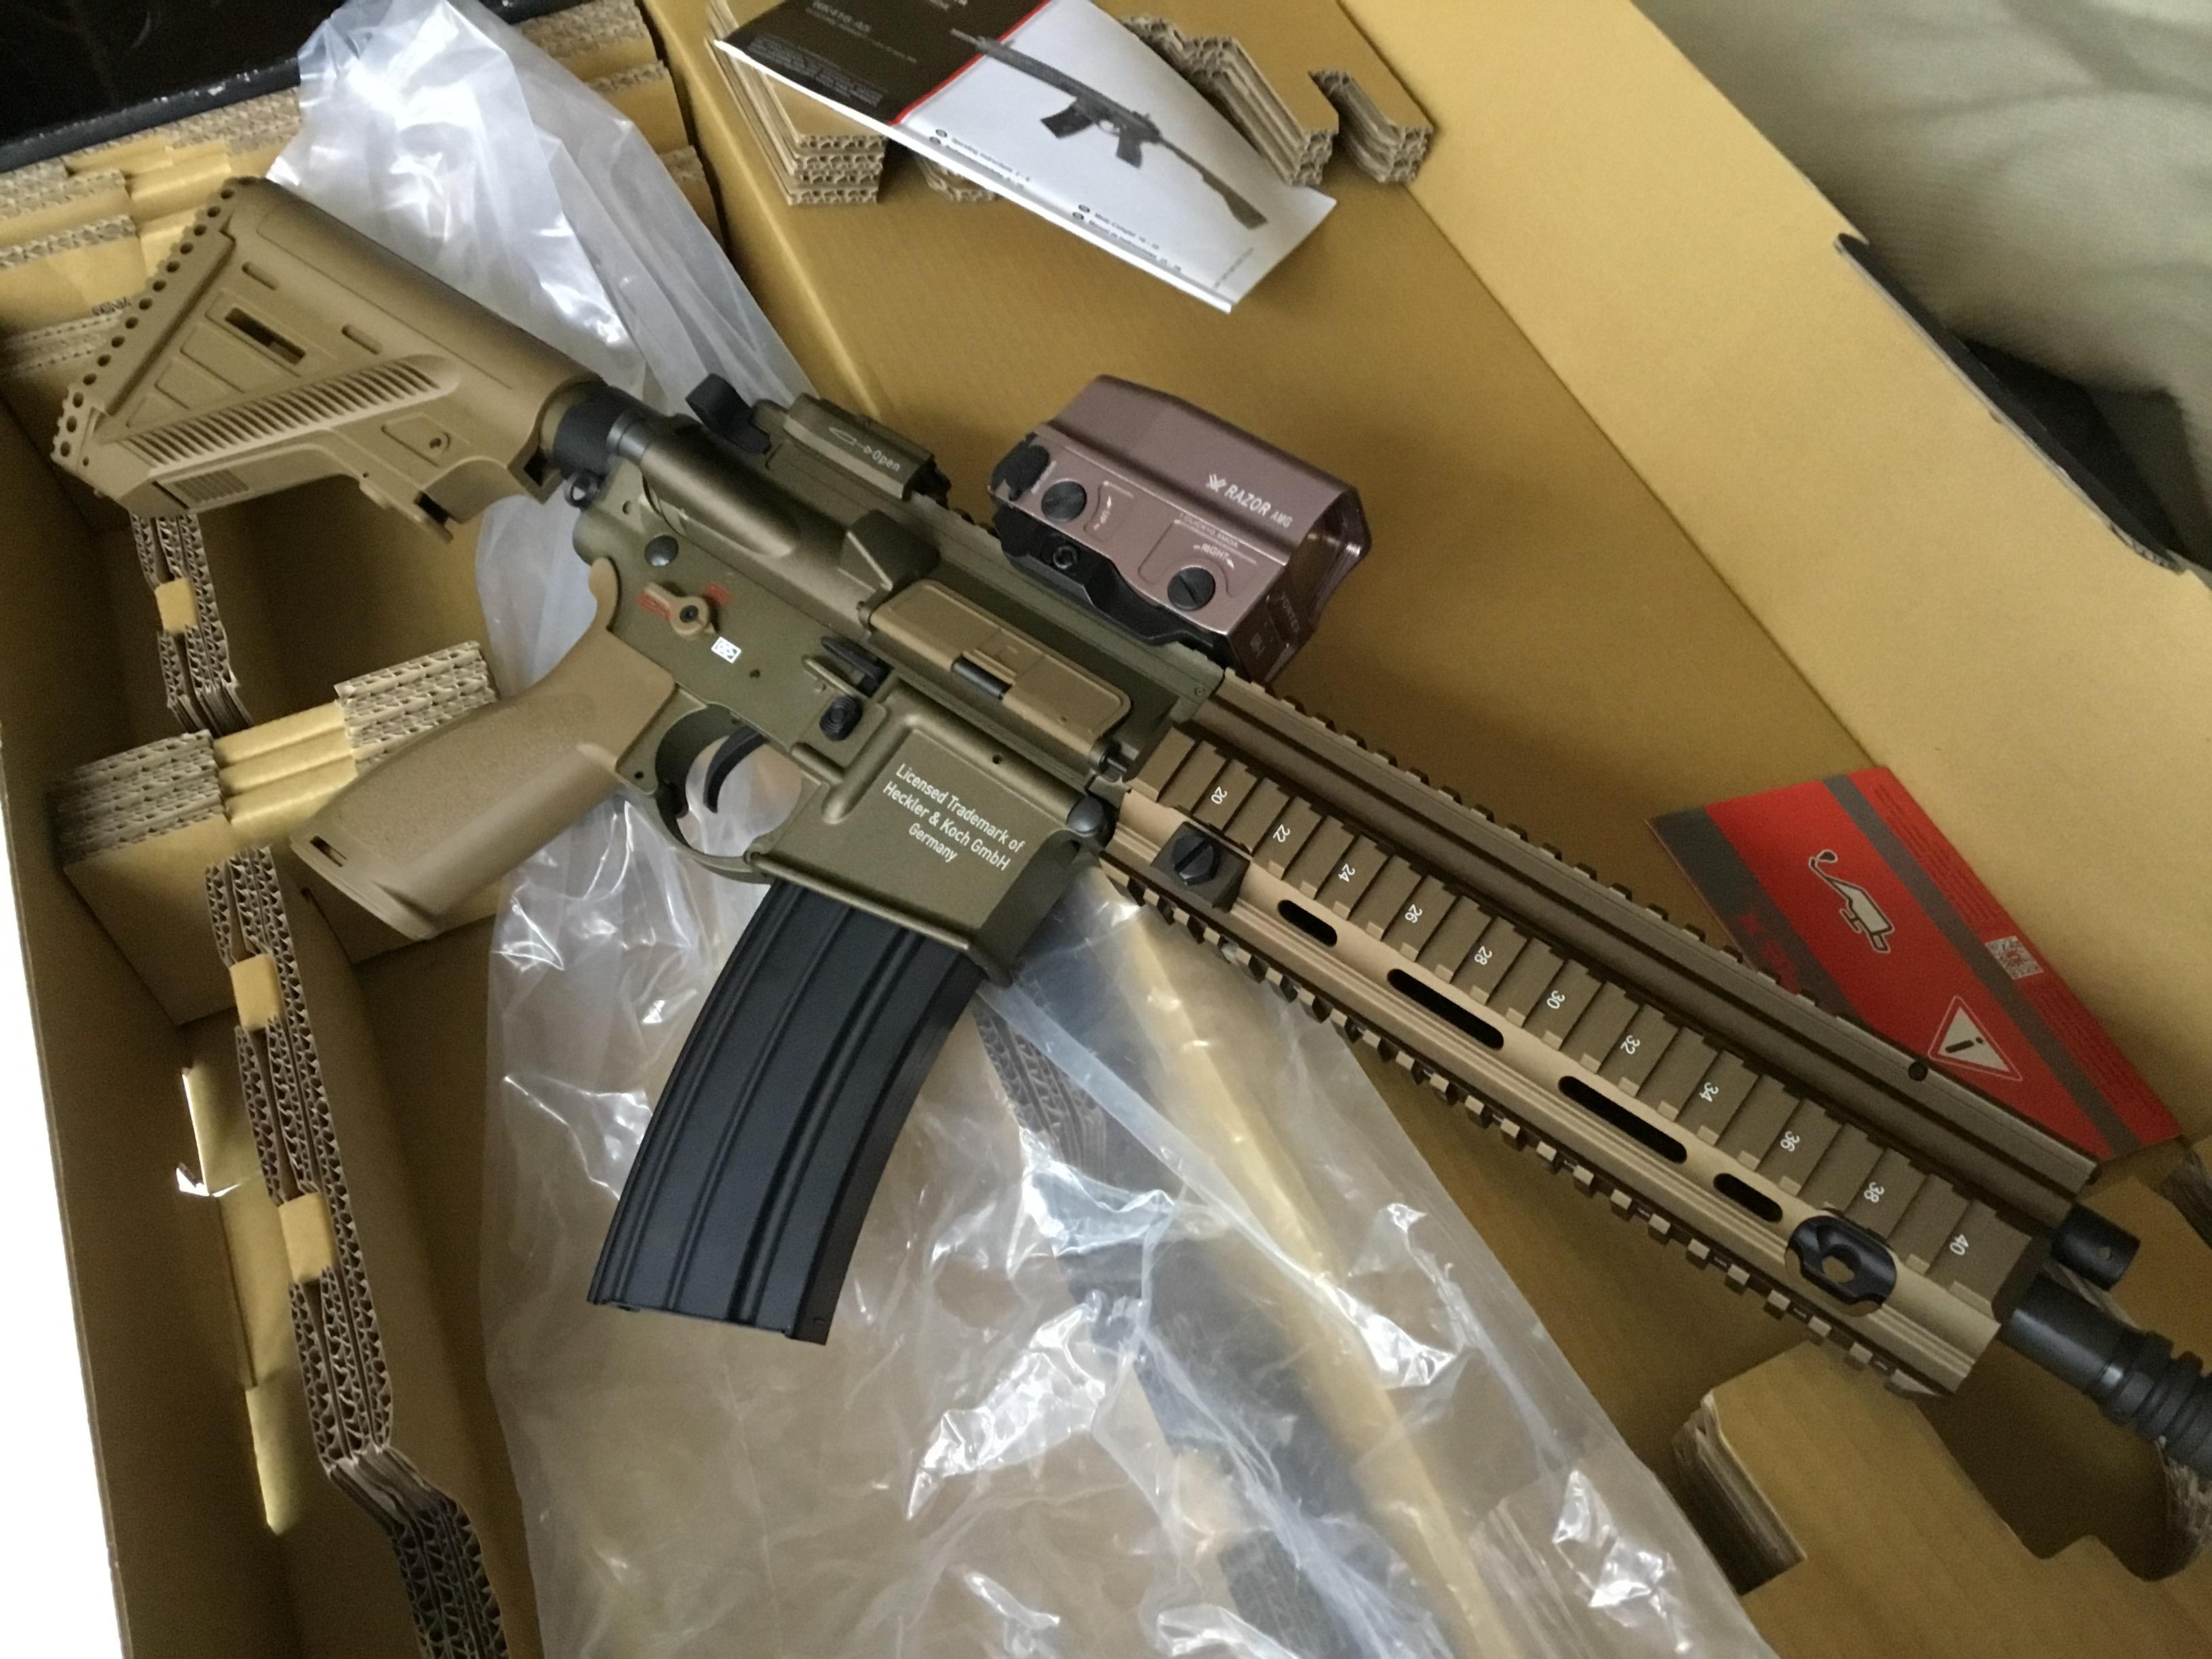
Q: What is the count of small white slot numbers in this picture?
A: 11